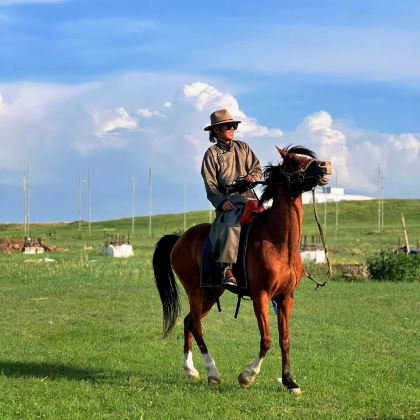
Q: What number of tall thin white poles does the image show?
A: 12